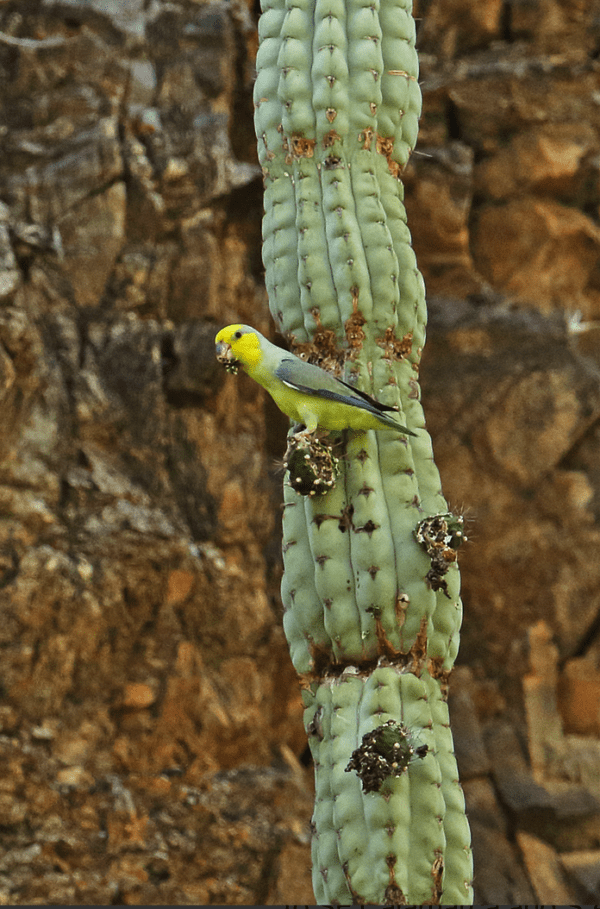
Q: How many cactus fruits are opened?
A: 3